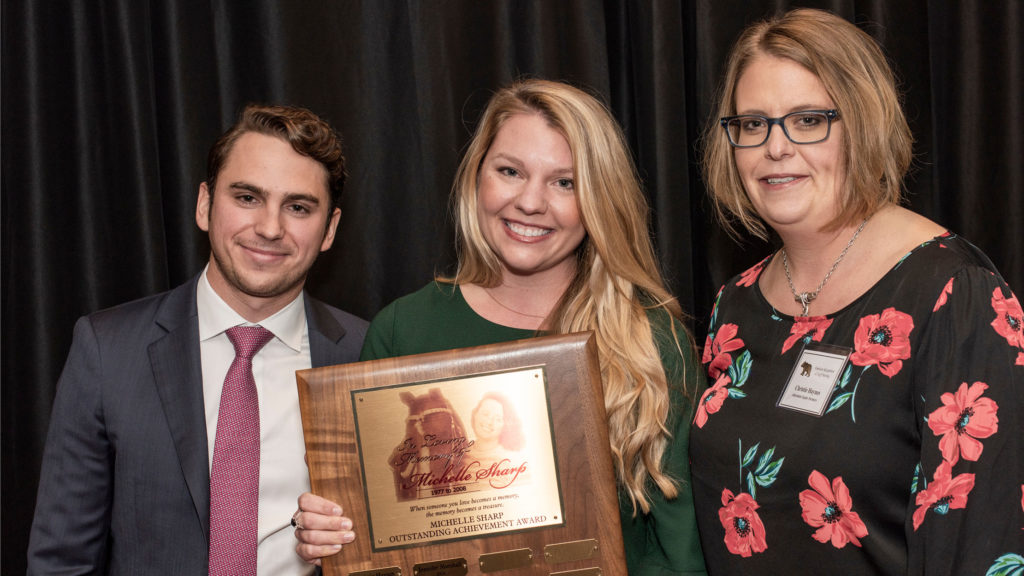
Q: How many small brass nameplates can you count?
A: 5